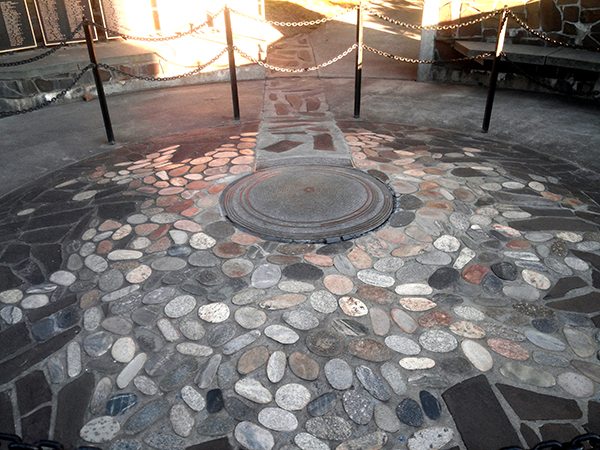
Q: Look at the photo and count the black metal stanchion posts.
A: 4